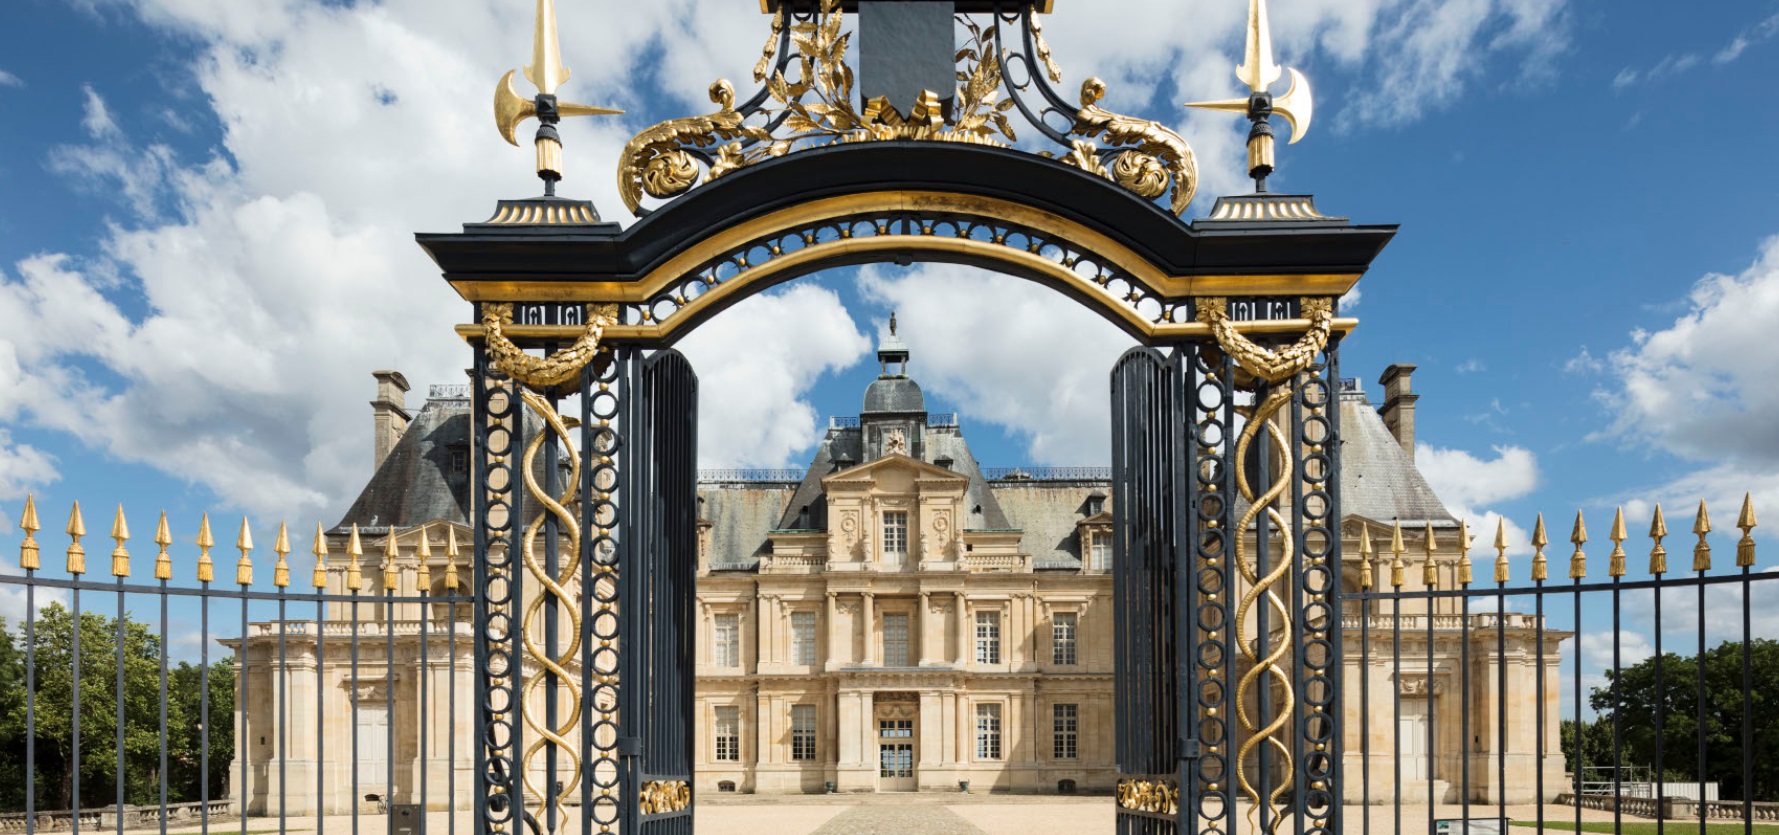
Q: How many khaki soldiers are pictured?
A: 0